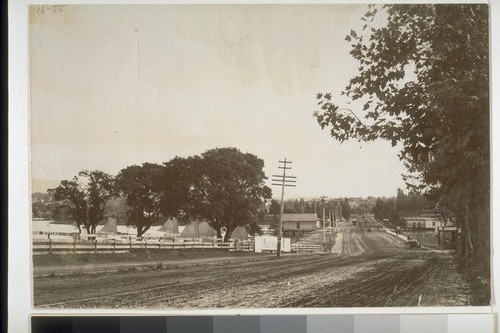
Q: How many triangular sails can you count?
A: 5